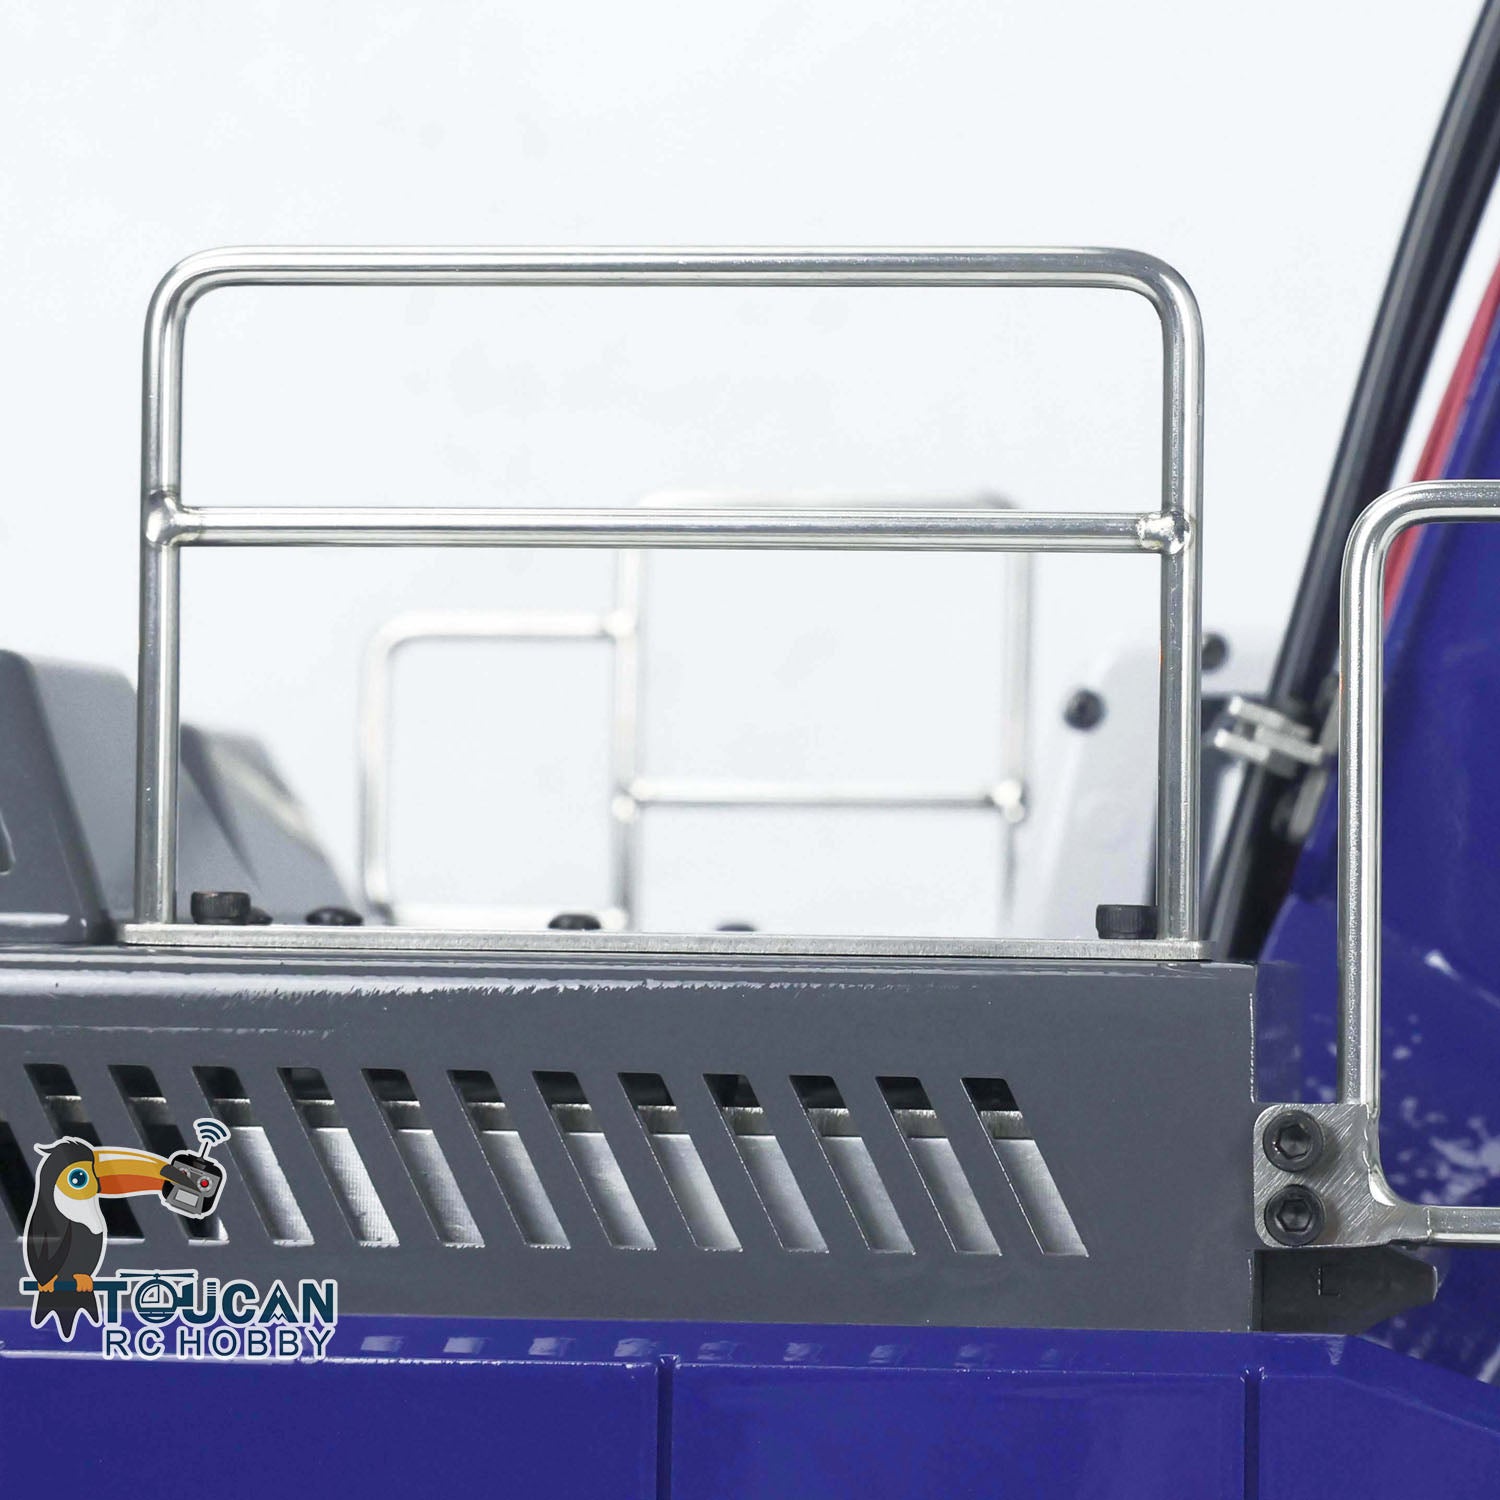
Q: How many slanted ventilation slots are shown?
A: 13